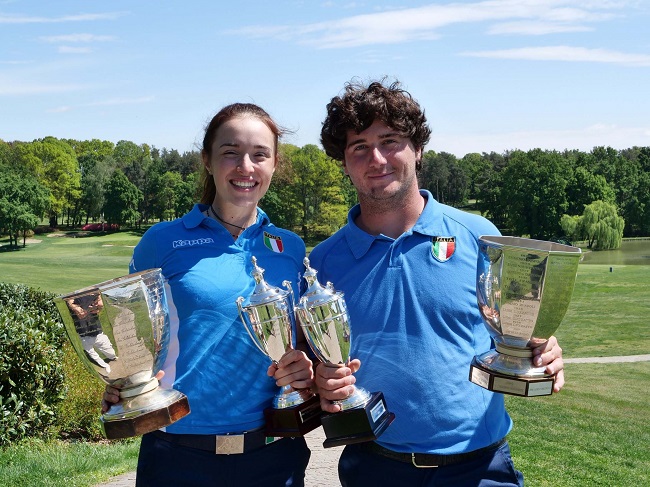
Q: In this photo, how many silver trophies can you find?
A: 4